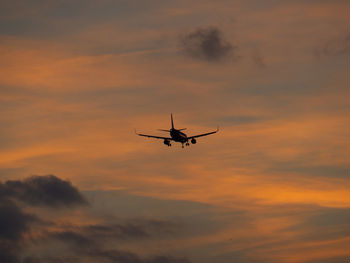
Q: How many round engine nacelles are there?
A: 2